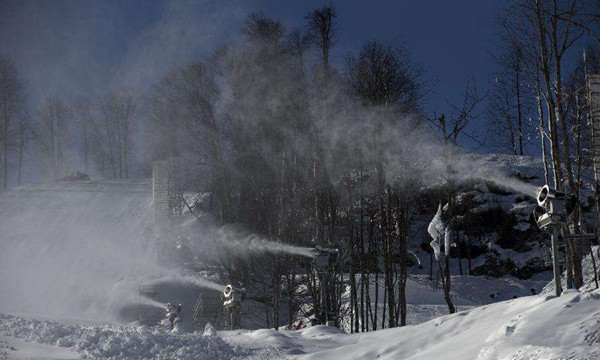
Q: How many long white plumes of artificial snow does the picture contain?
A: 4